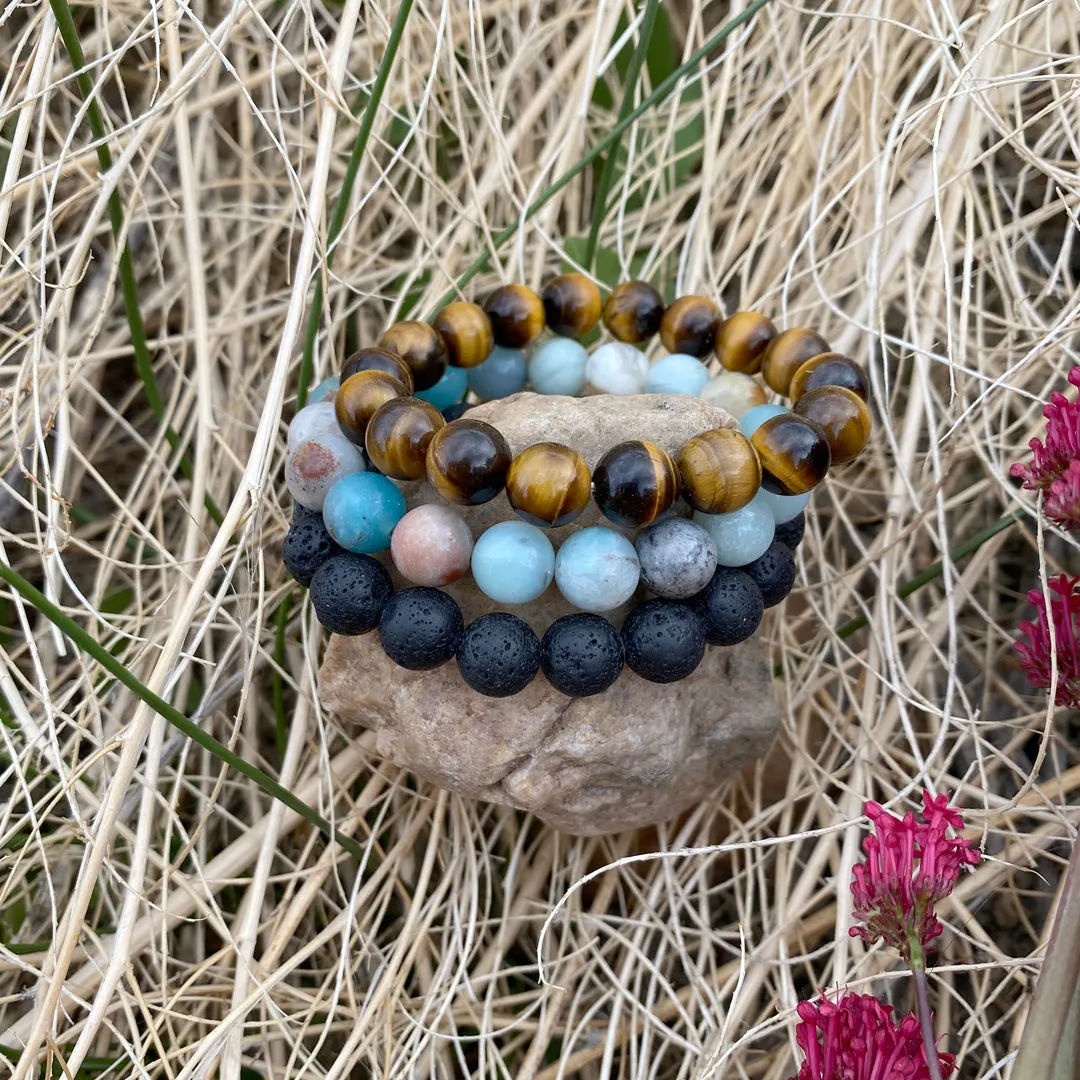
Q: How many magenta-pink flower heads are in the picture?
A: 4